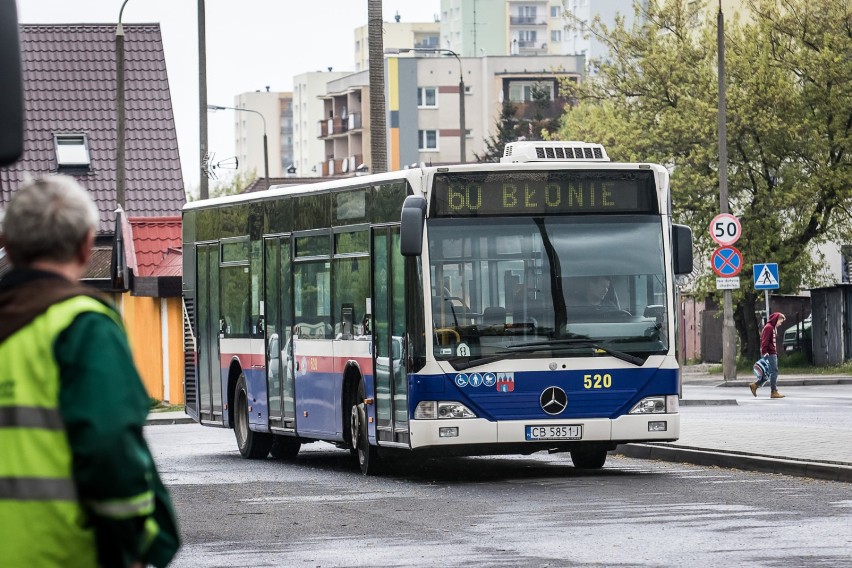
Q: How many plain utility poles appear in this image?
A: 2